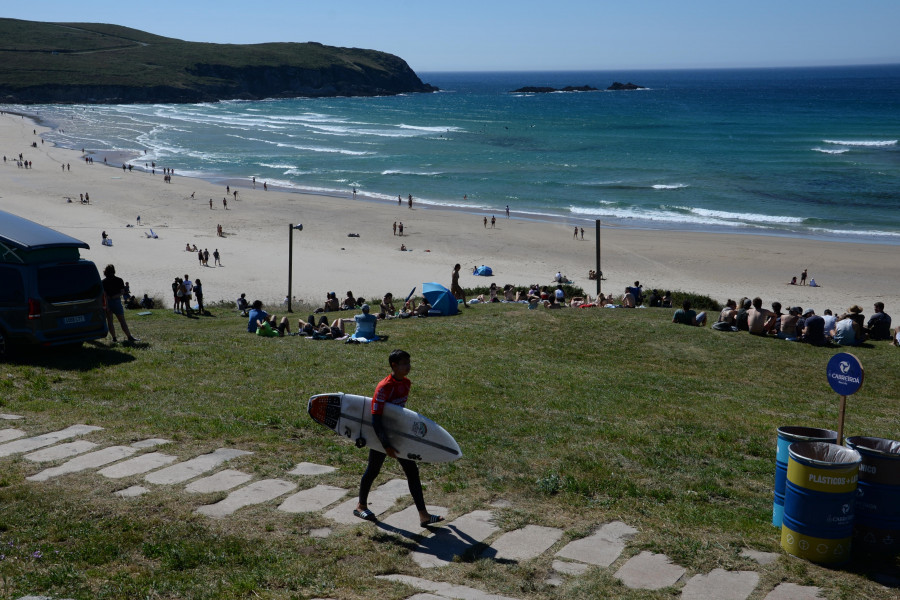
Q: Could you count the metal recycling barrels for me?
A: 3